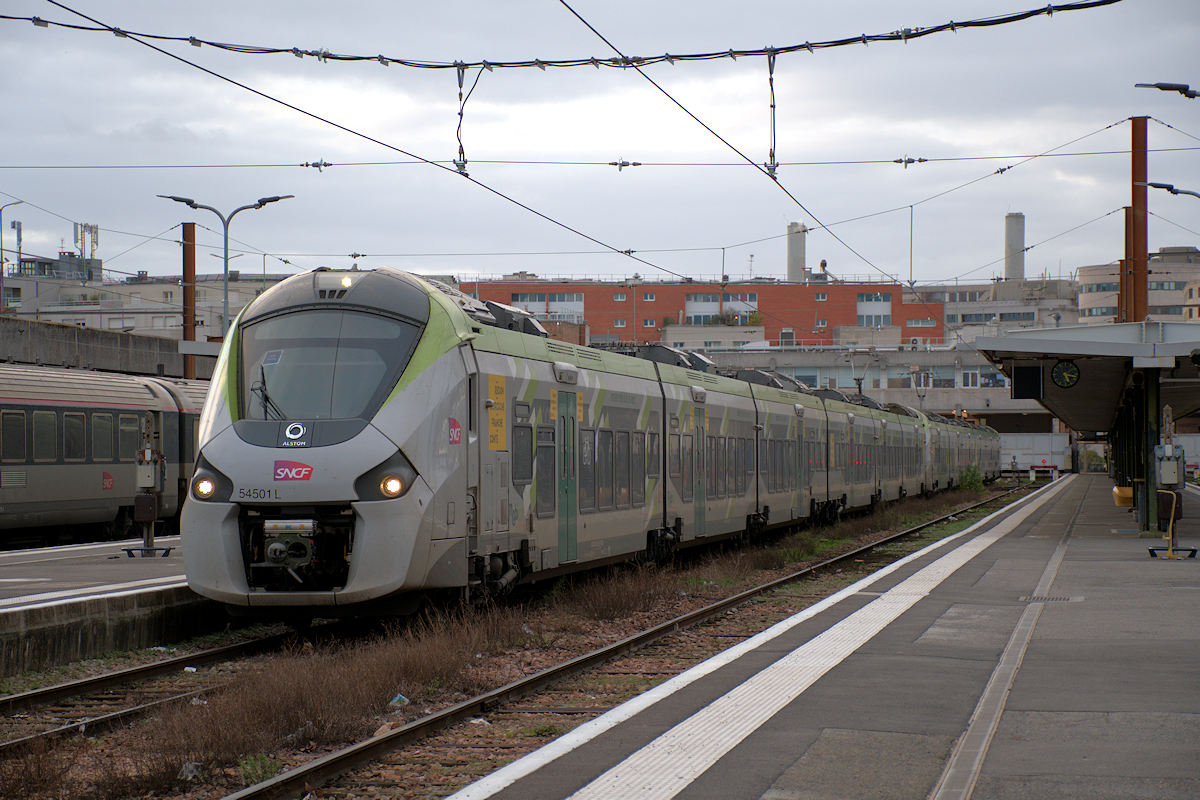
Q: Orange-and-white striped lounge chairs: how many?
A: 0